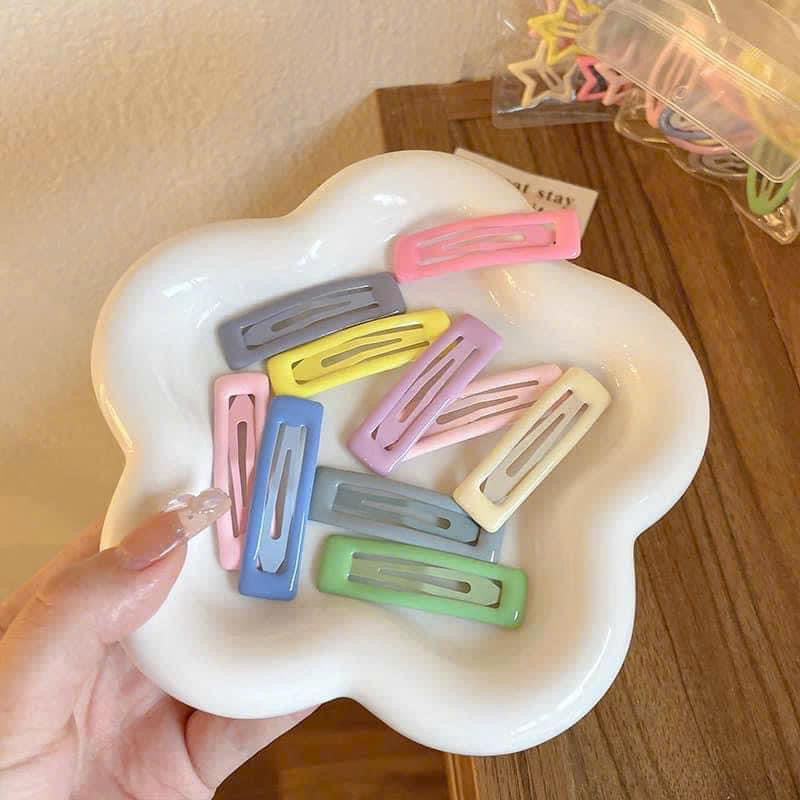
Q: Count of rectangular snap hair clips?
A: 10